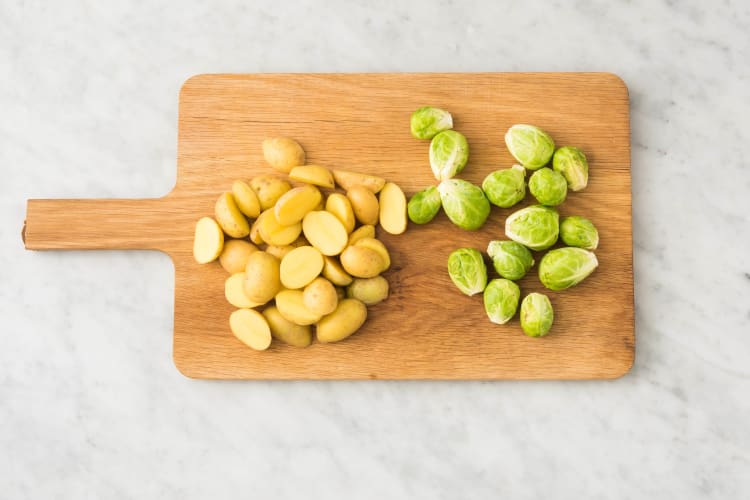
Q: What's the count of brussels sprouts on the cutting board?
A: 15